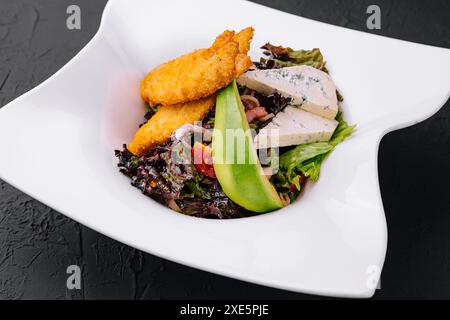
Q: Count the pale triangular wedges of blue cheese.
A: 2